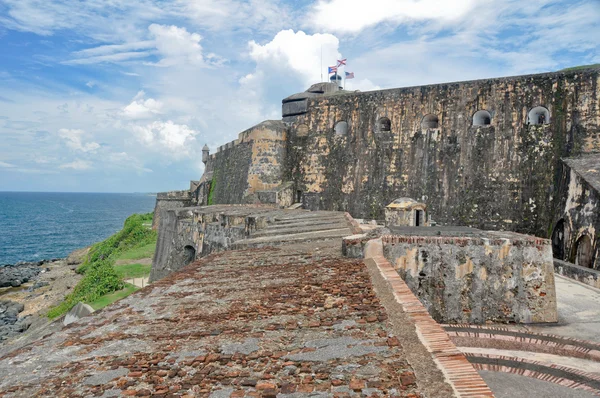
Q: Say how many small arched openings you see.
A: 5